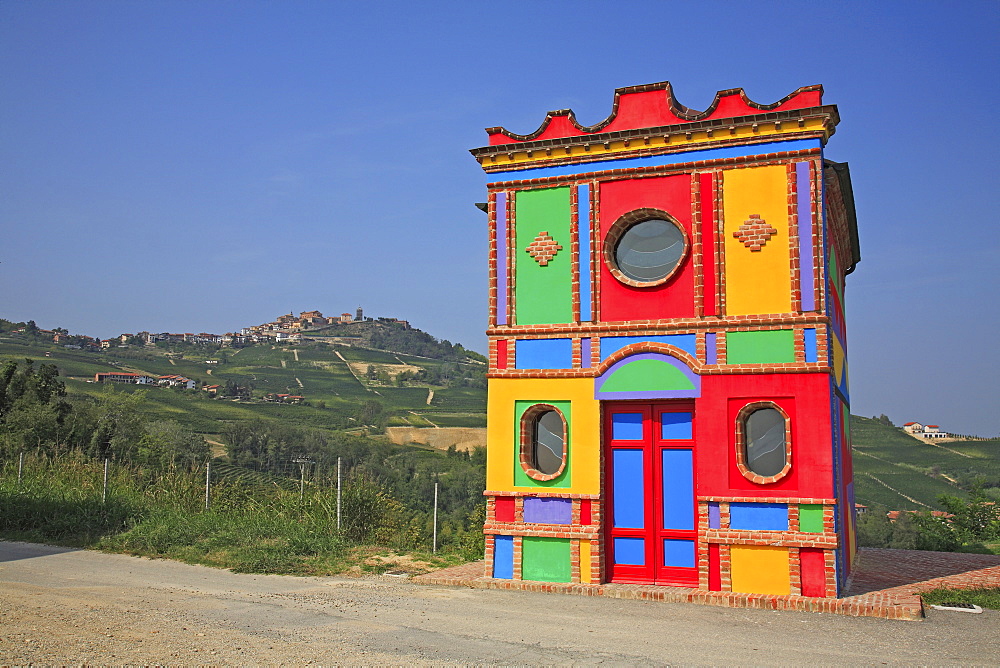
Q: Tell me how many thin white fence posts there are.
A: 5